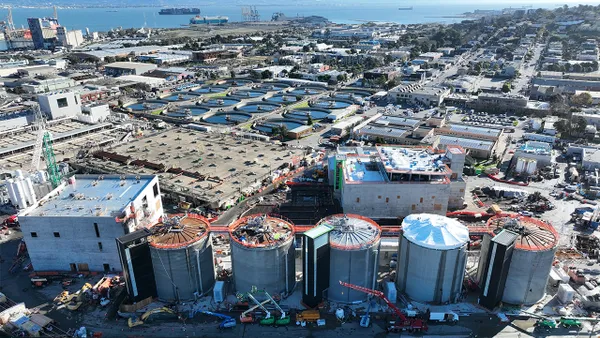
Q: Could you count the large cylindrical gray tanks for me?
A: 5